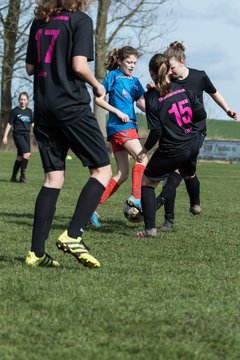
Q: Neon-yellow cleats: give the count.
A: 2